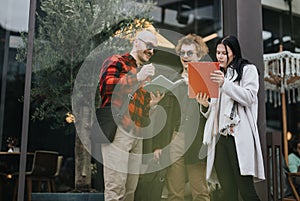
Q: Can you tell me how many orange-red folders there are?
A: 1